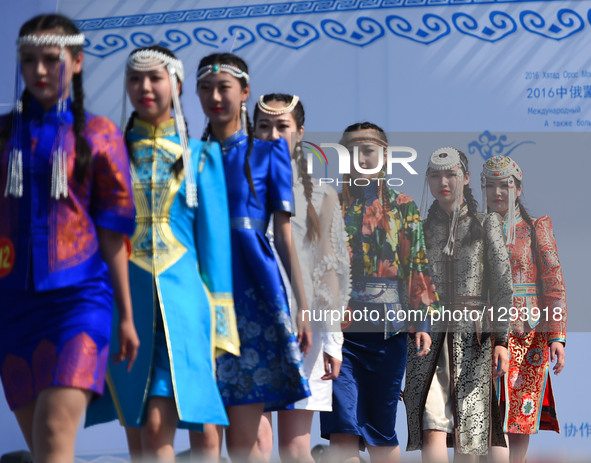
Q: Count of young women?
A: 7